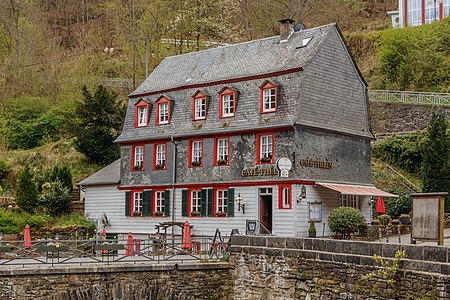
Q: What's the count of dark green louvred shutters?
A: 8